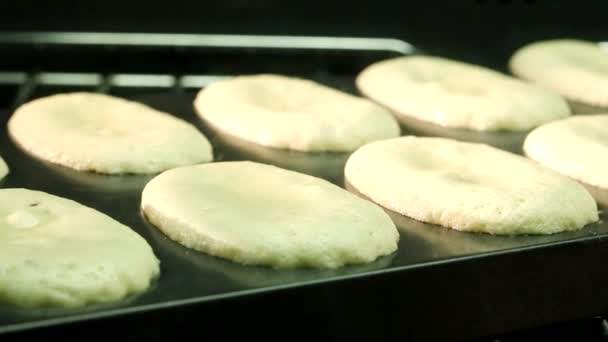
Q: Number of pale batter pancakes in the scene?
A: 9